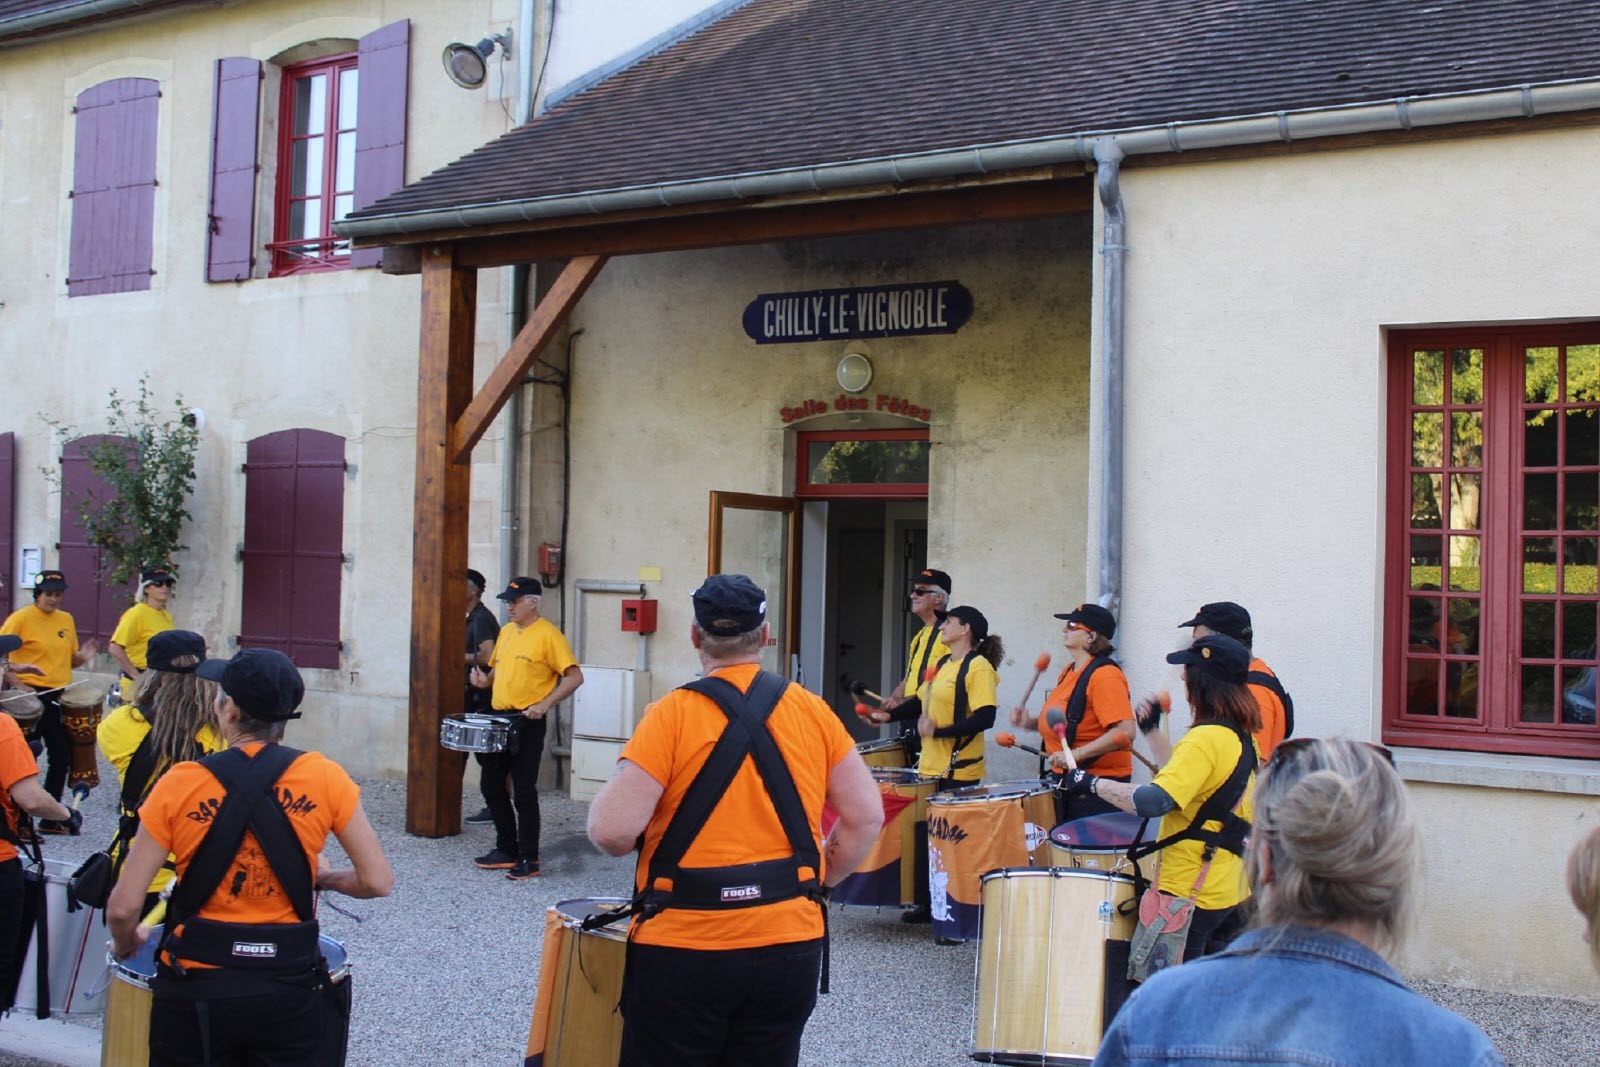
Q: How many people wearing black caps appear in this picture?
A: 13